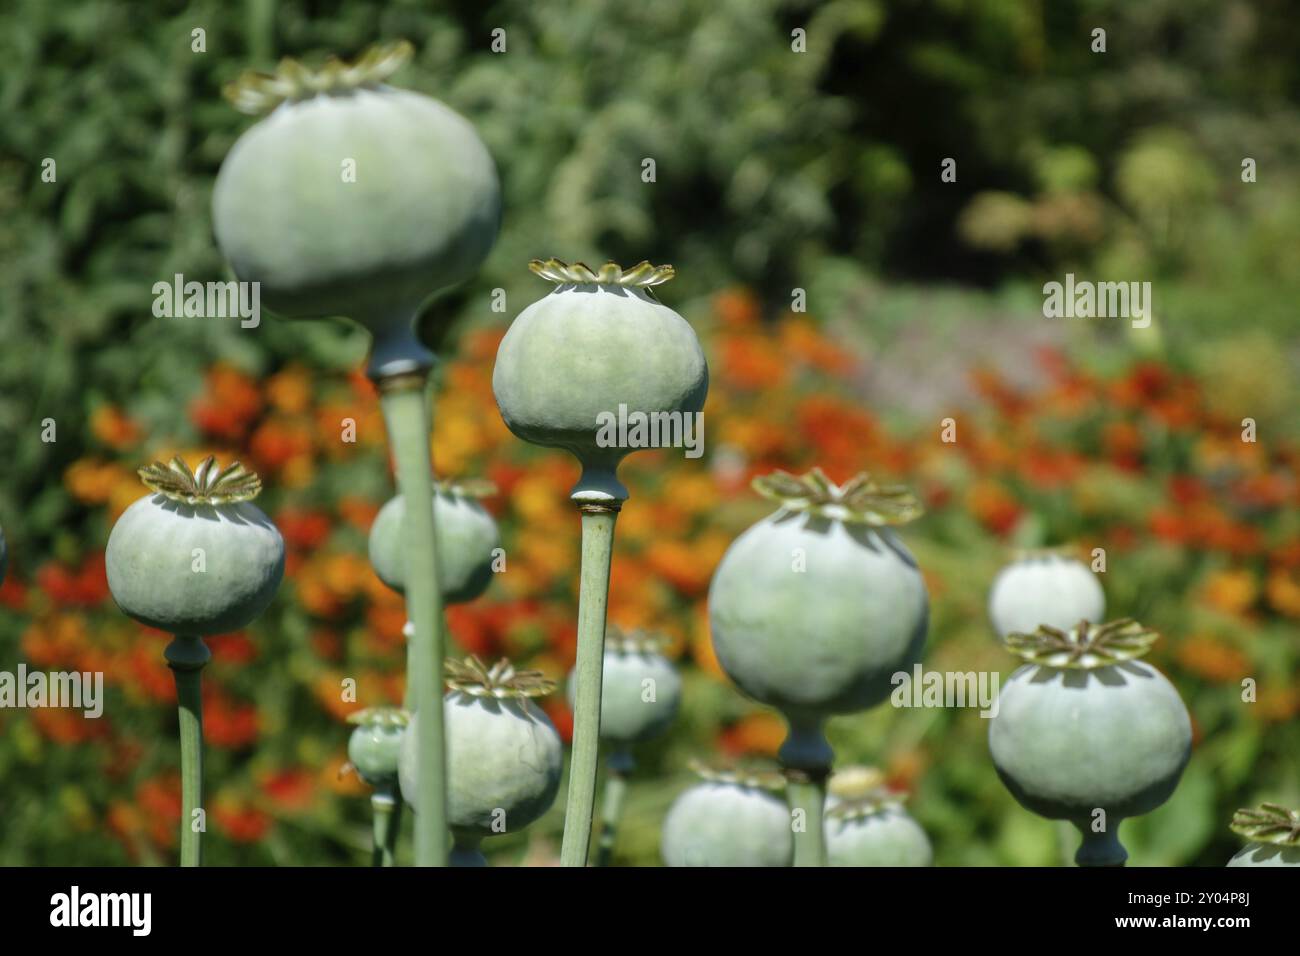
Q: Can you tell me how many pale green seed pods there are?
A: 13